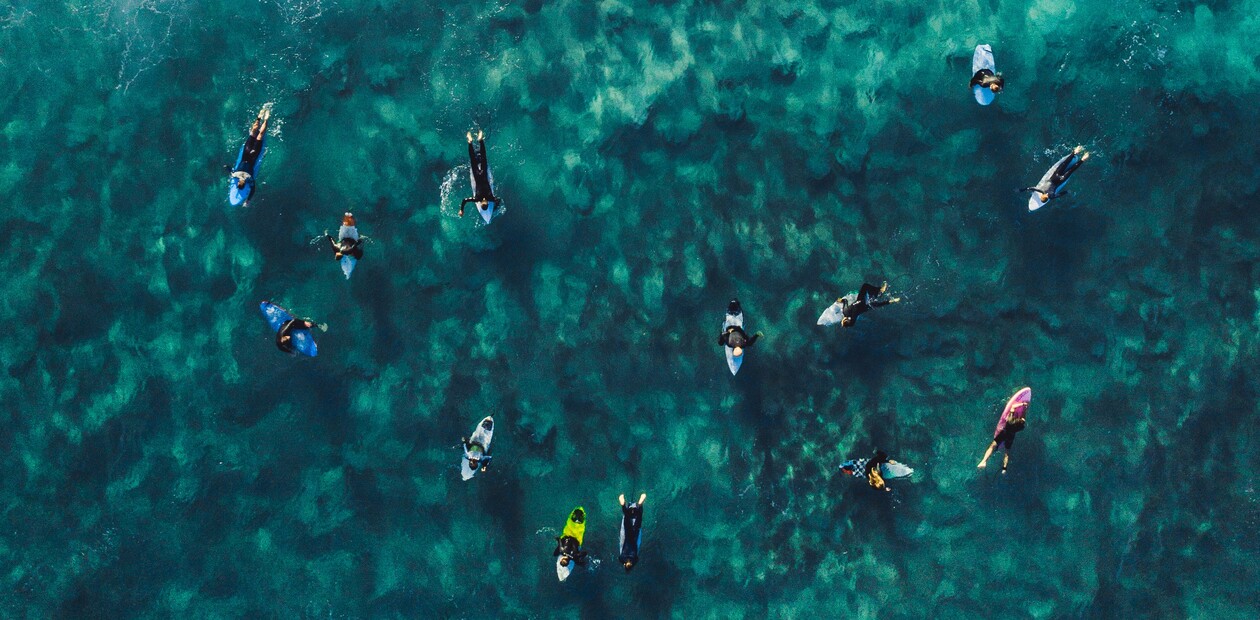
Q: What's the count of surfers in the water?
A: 13